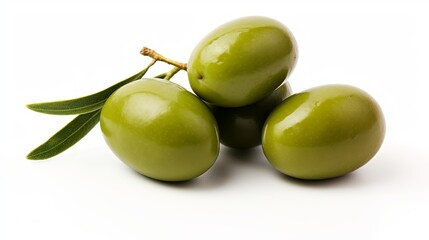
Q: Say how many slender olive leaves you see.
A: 2